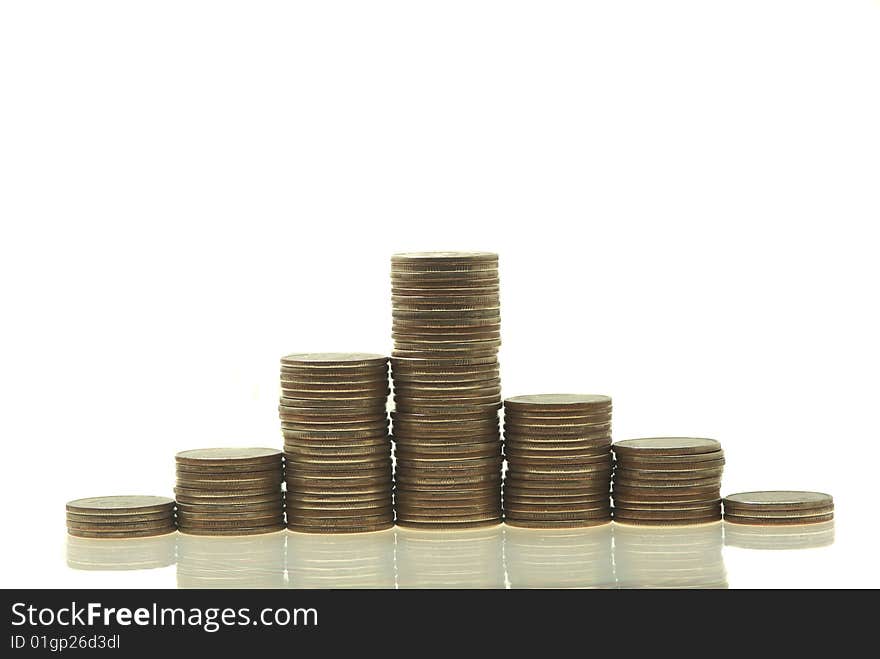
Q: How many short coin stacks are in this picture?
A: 2